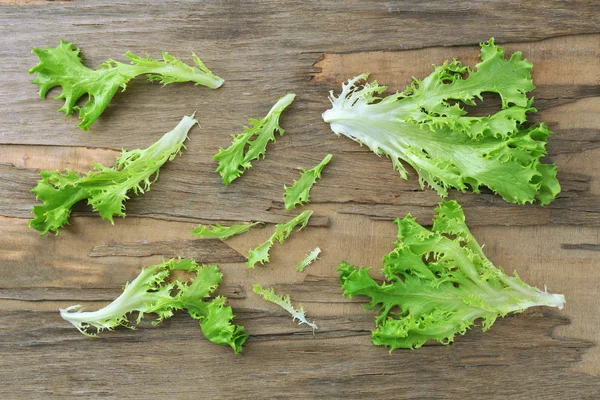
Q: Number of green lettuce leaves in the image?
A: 11